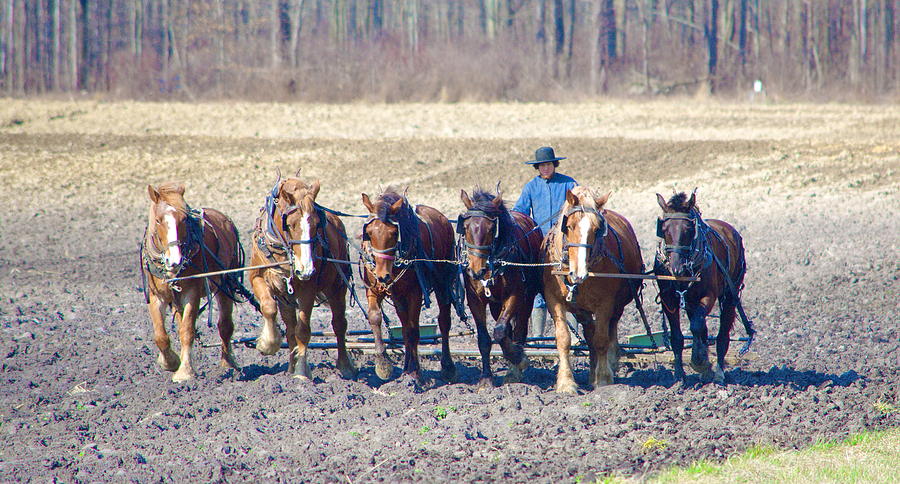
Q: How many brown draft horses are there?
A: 6